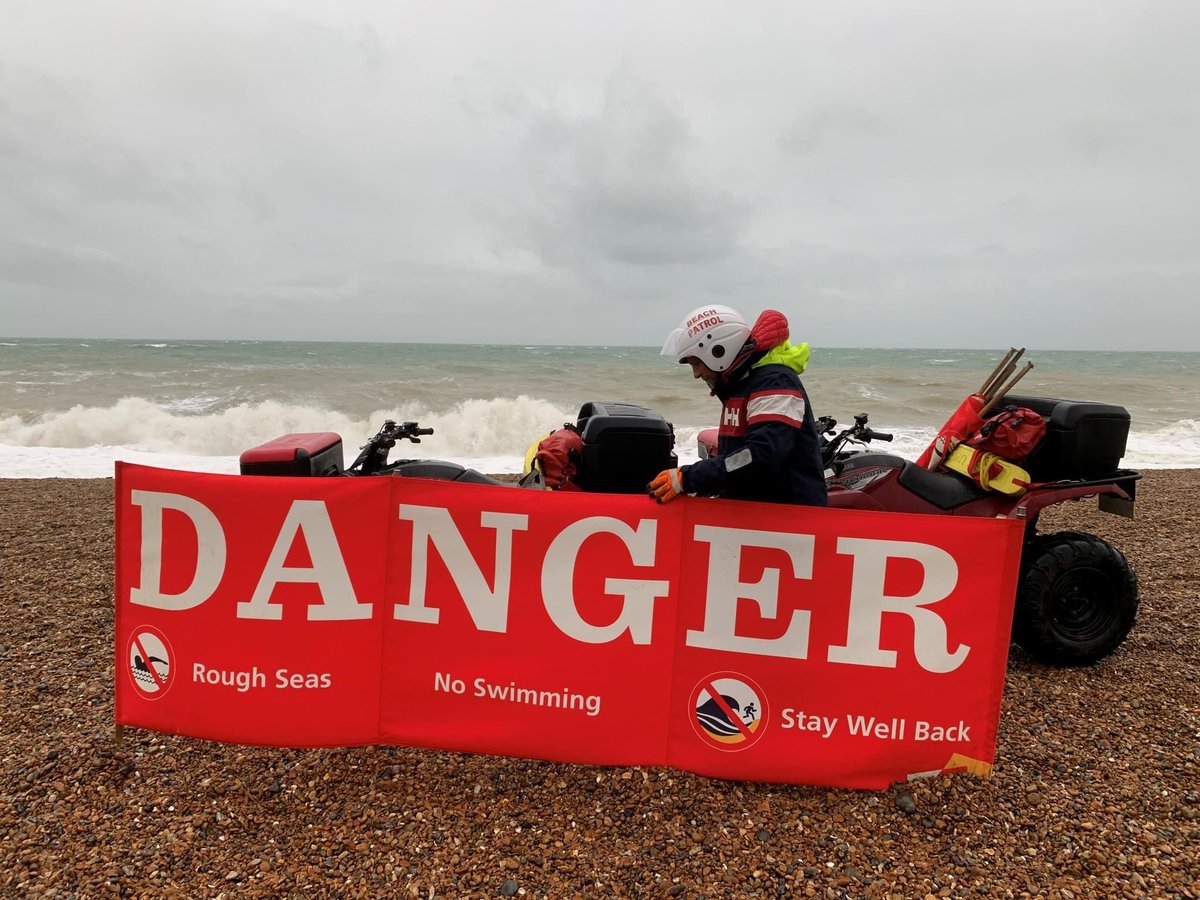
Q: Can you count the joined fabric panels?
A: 3